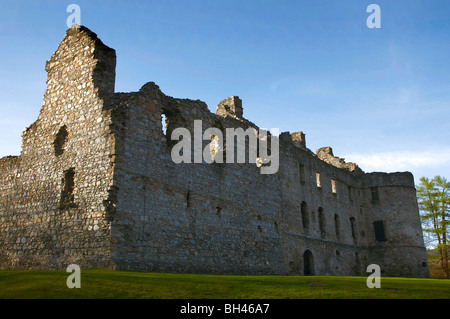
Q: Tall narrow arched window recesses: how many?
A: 4